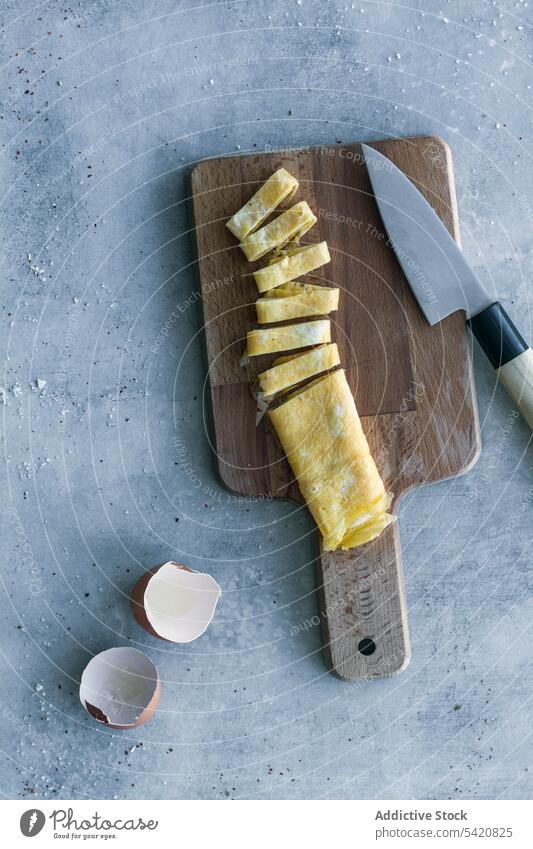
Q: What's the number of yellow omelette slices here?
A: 6